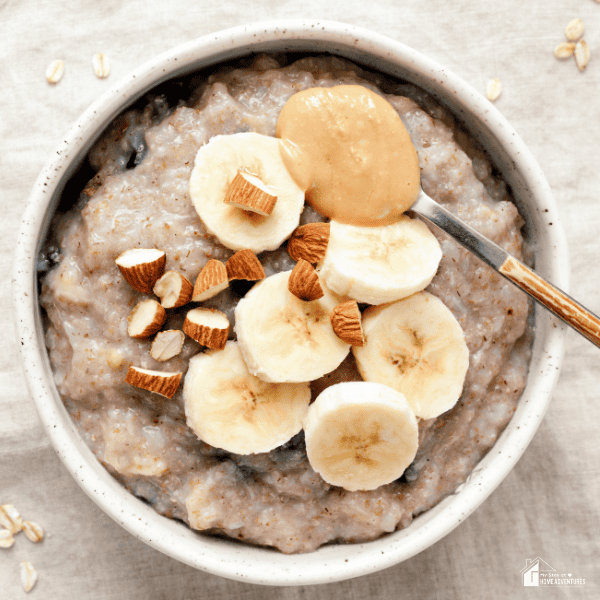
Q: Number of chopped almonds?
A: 12